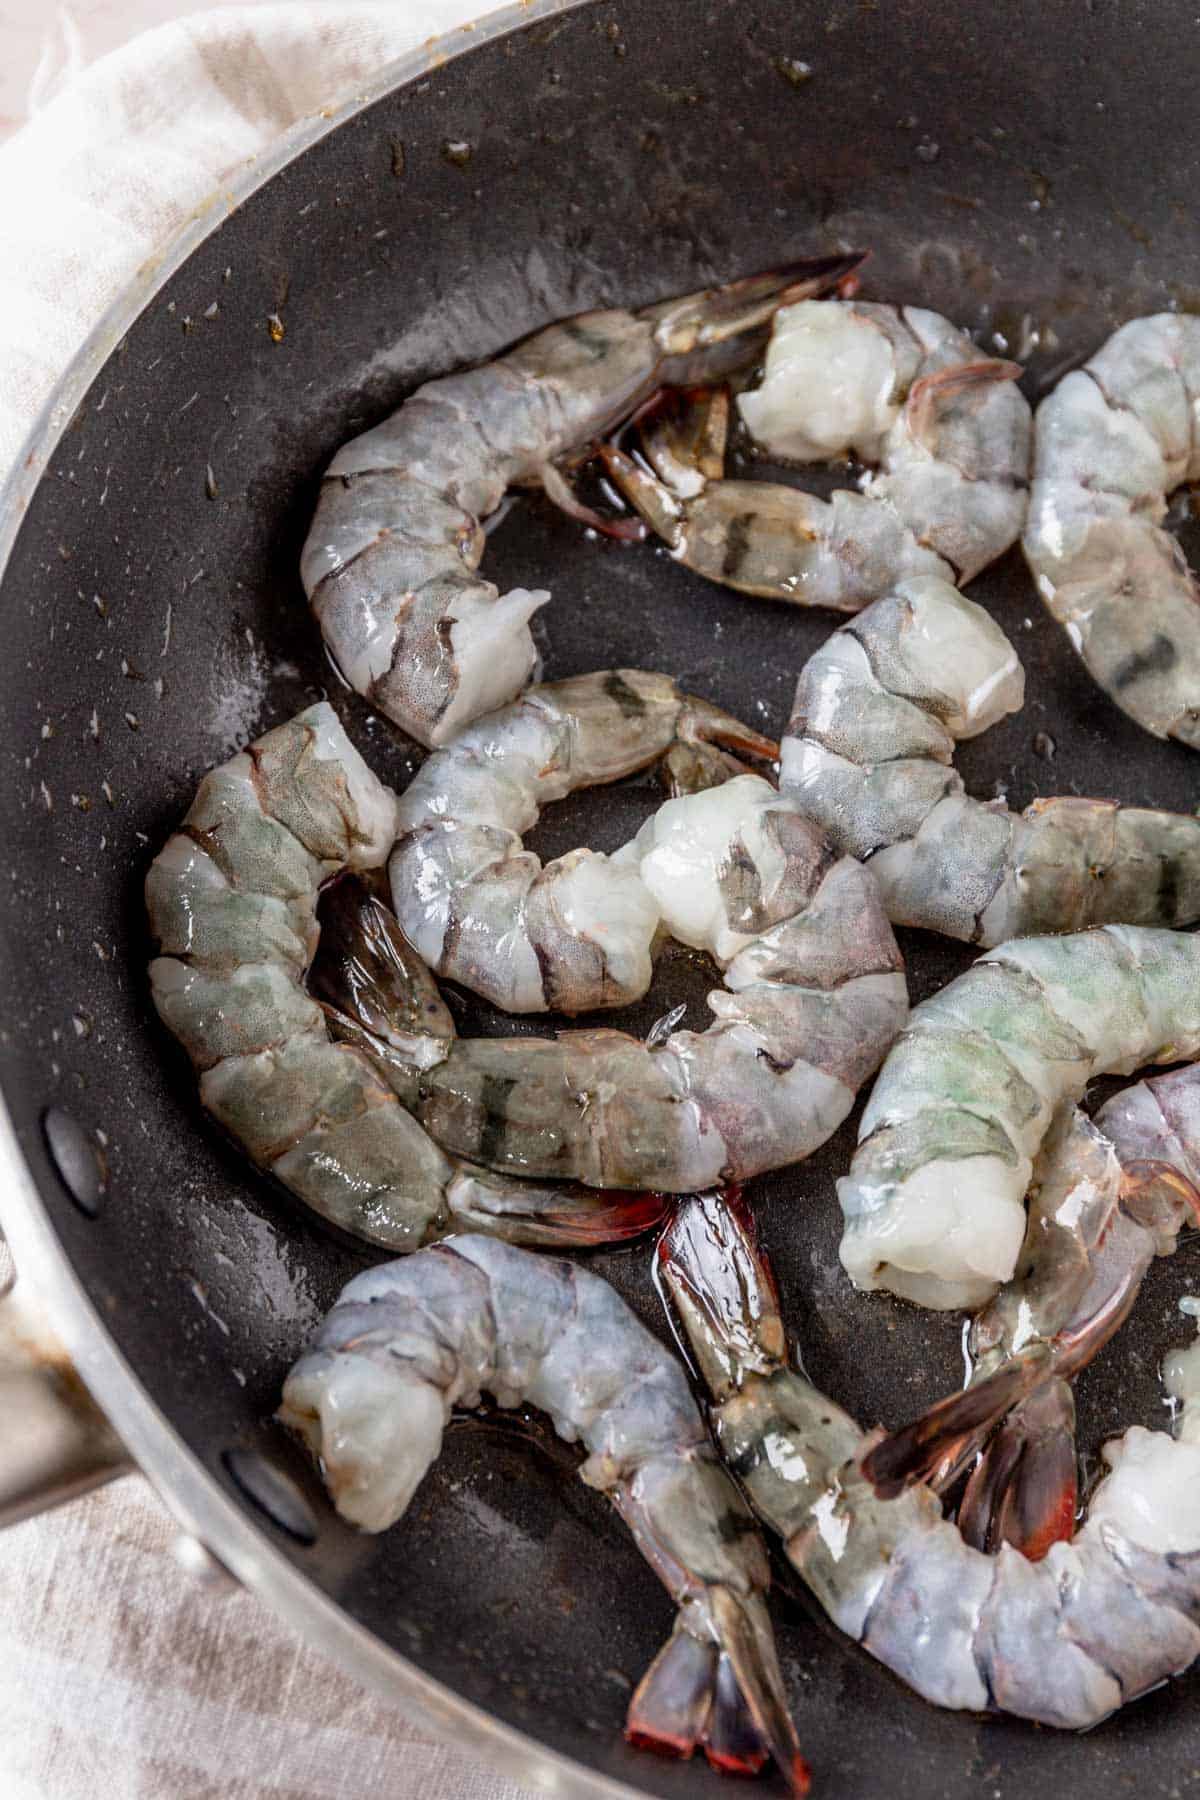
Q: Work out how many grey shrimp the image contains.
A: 11